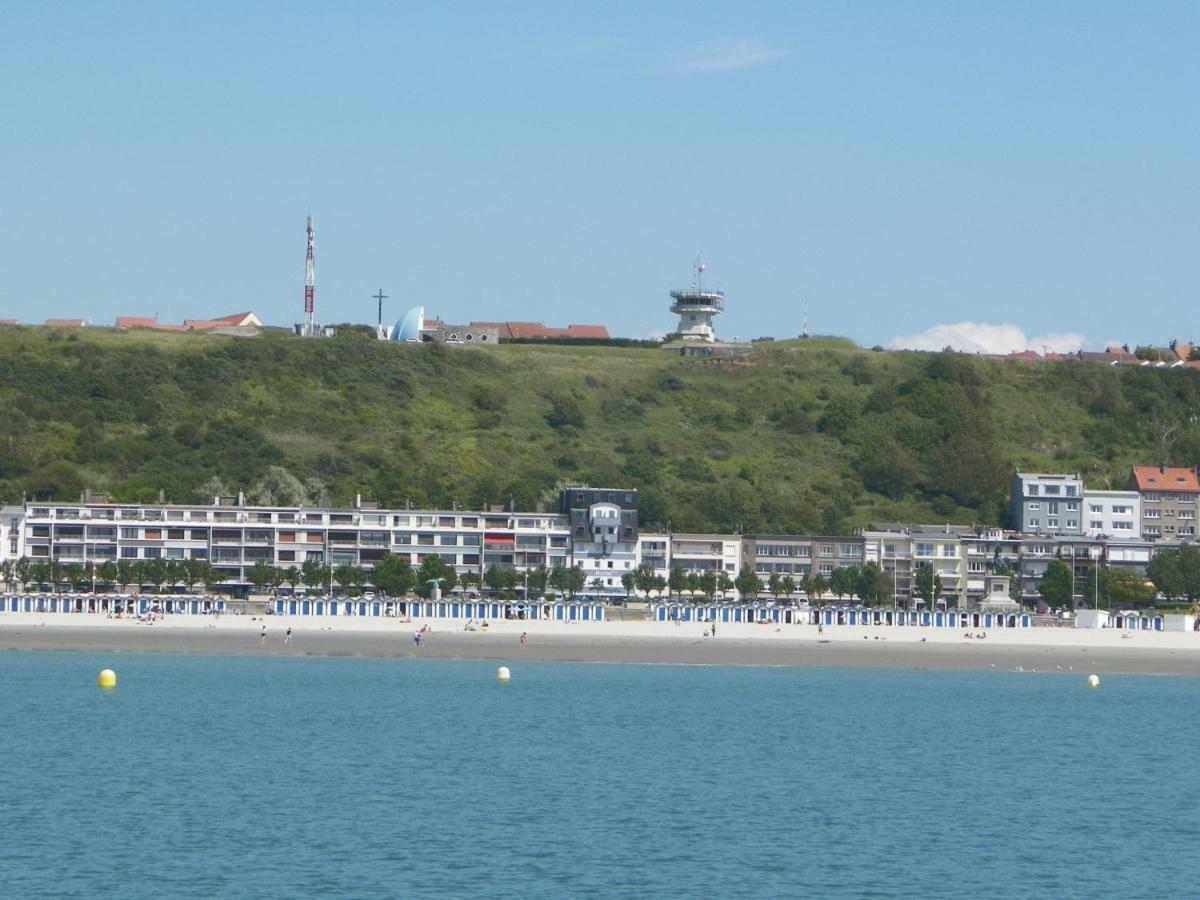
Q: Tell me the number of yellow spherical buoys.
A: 3